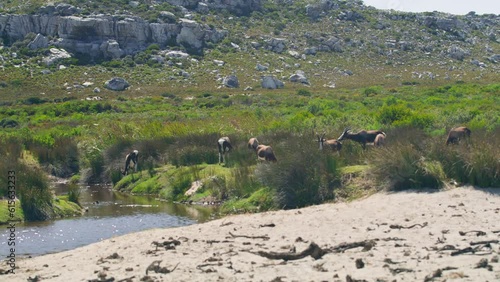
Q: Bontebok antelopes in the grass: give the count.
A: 8